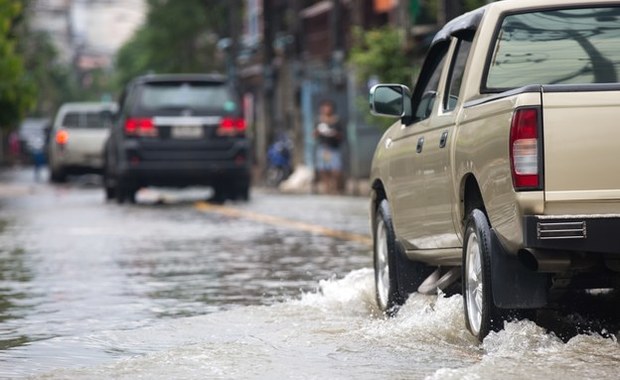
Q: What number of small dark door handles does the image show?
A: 2